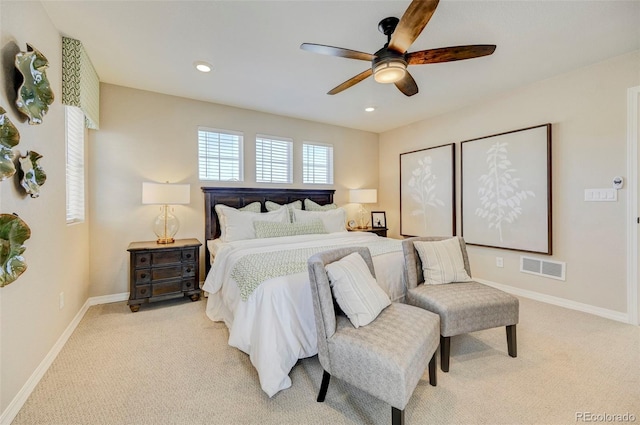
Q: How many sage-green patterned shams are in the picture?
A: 3